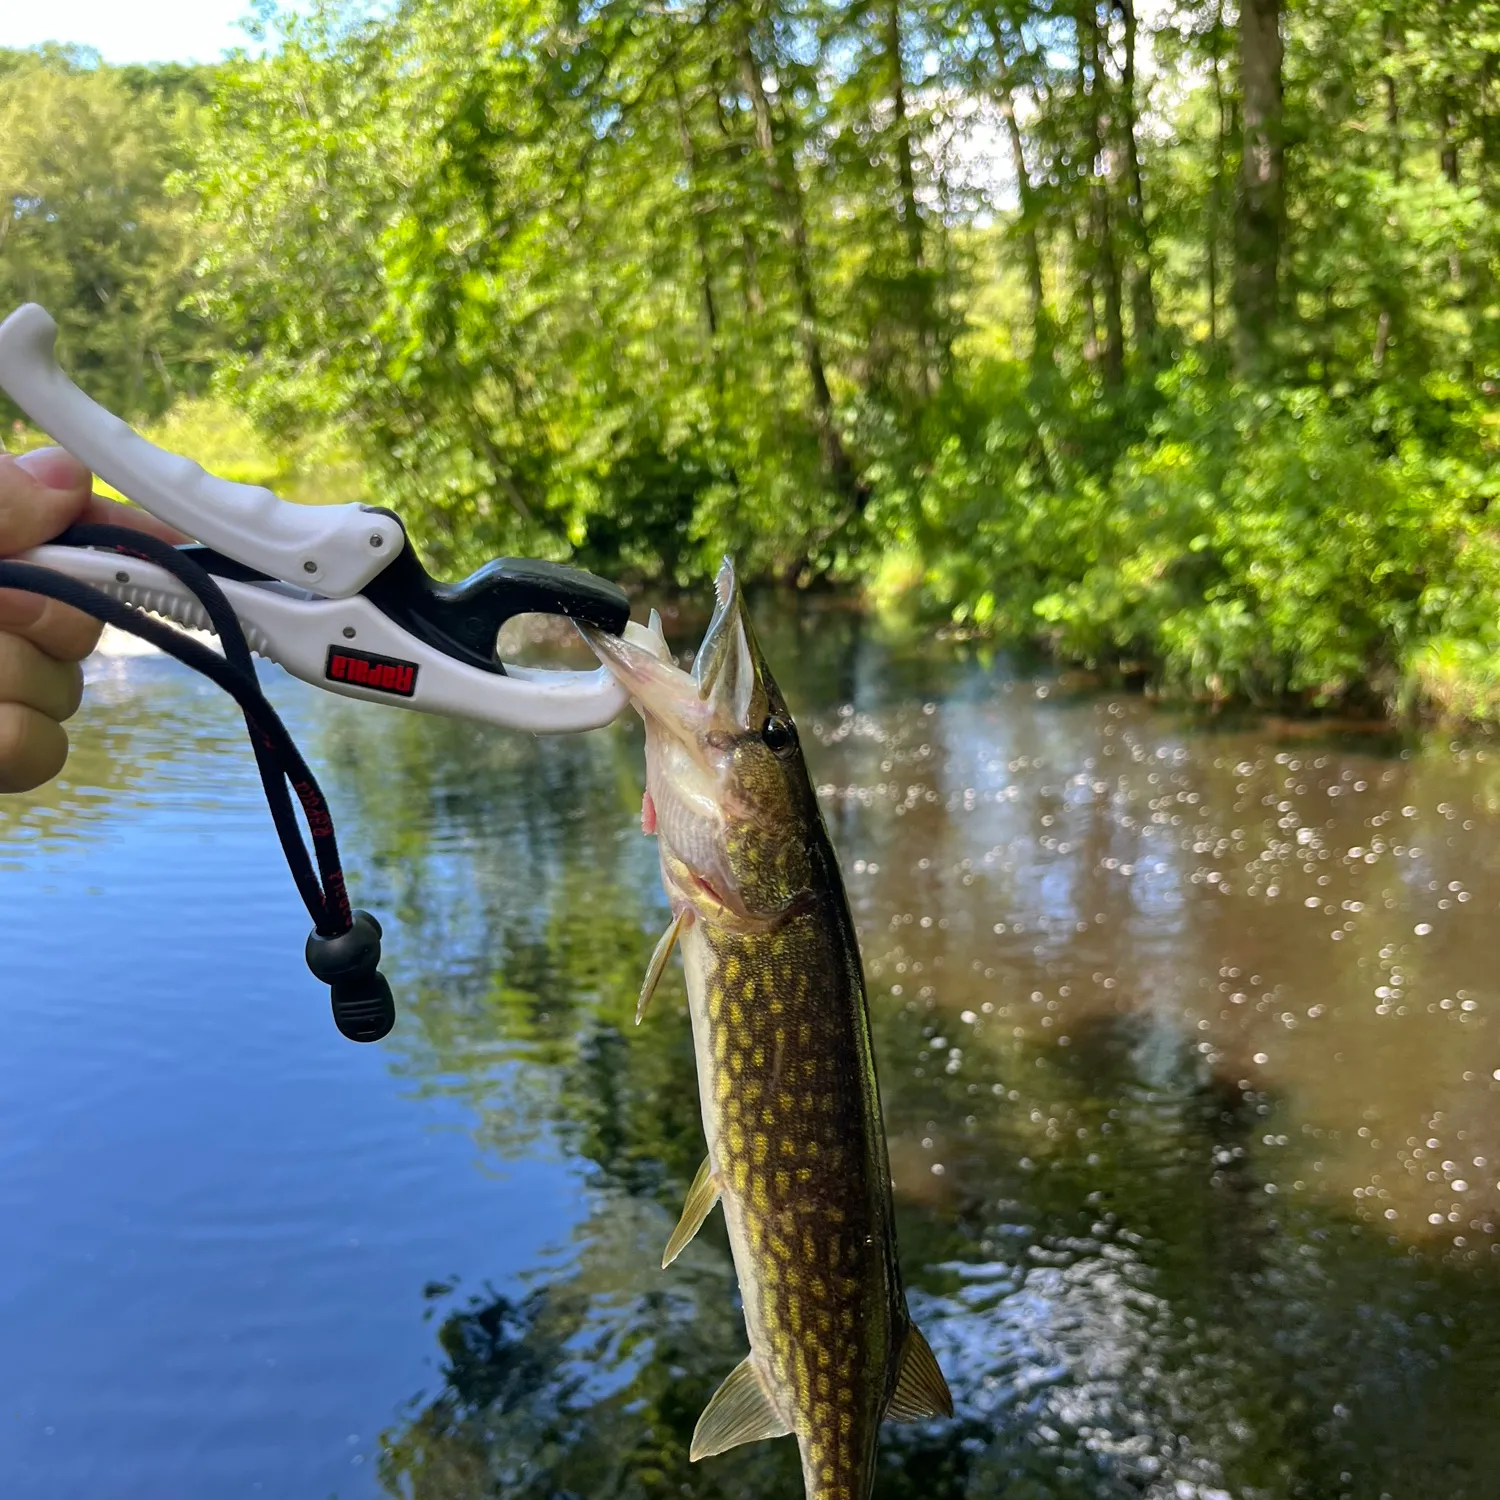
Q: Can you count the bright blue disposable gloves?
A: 0